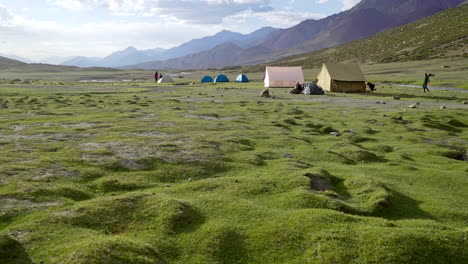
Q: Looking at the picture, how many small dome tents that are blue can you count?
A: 3